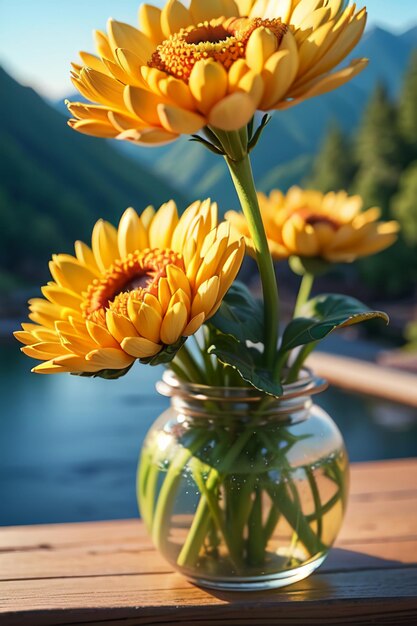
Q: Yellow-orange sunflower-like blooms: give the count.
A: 3